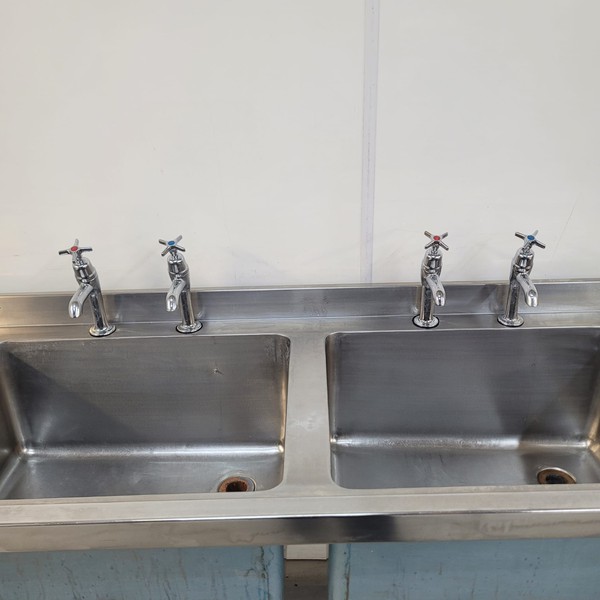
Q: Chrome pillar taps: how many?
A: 4